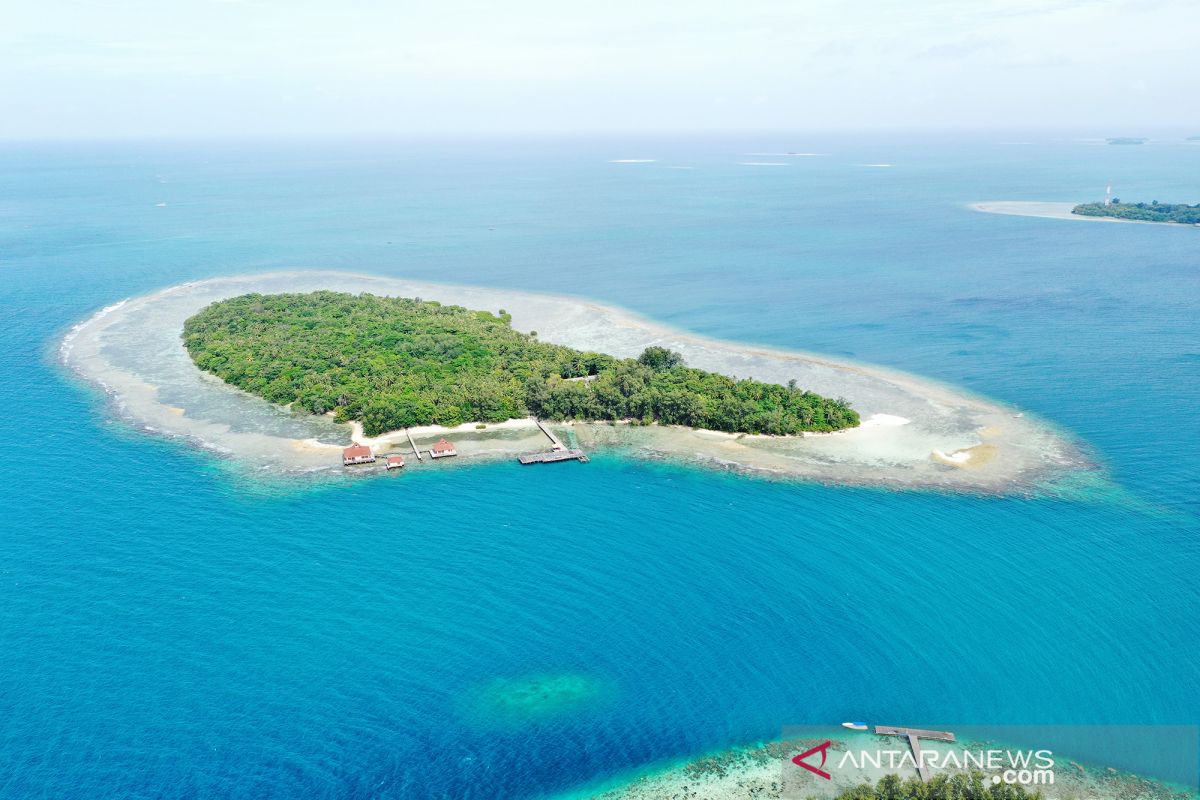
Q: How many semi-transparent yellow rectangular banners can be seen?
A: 0